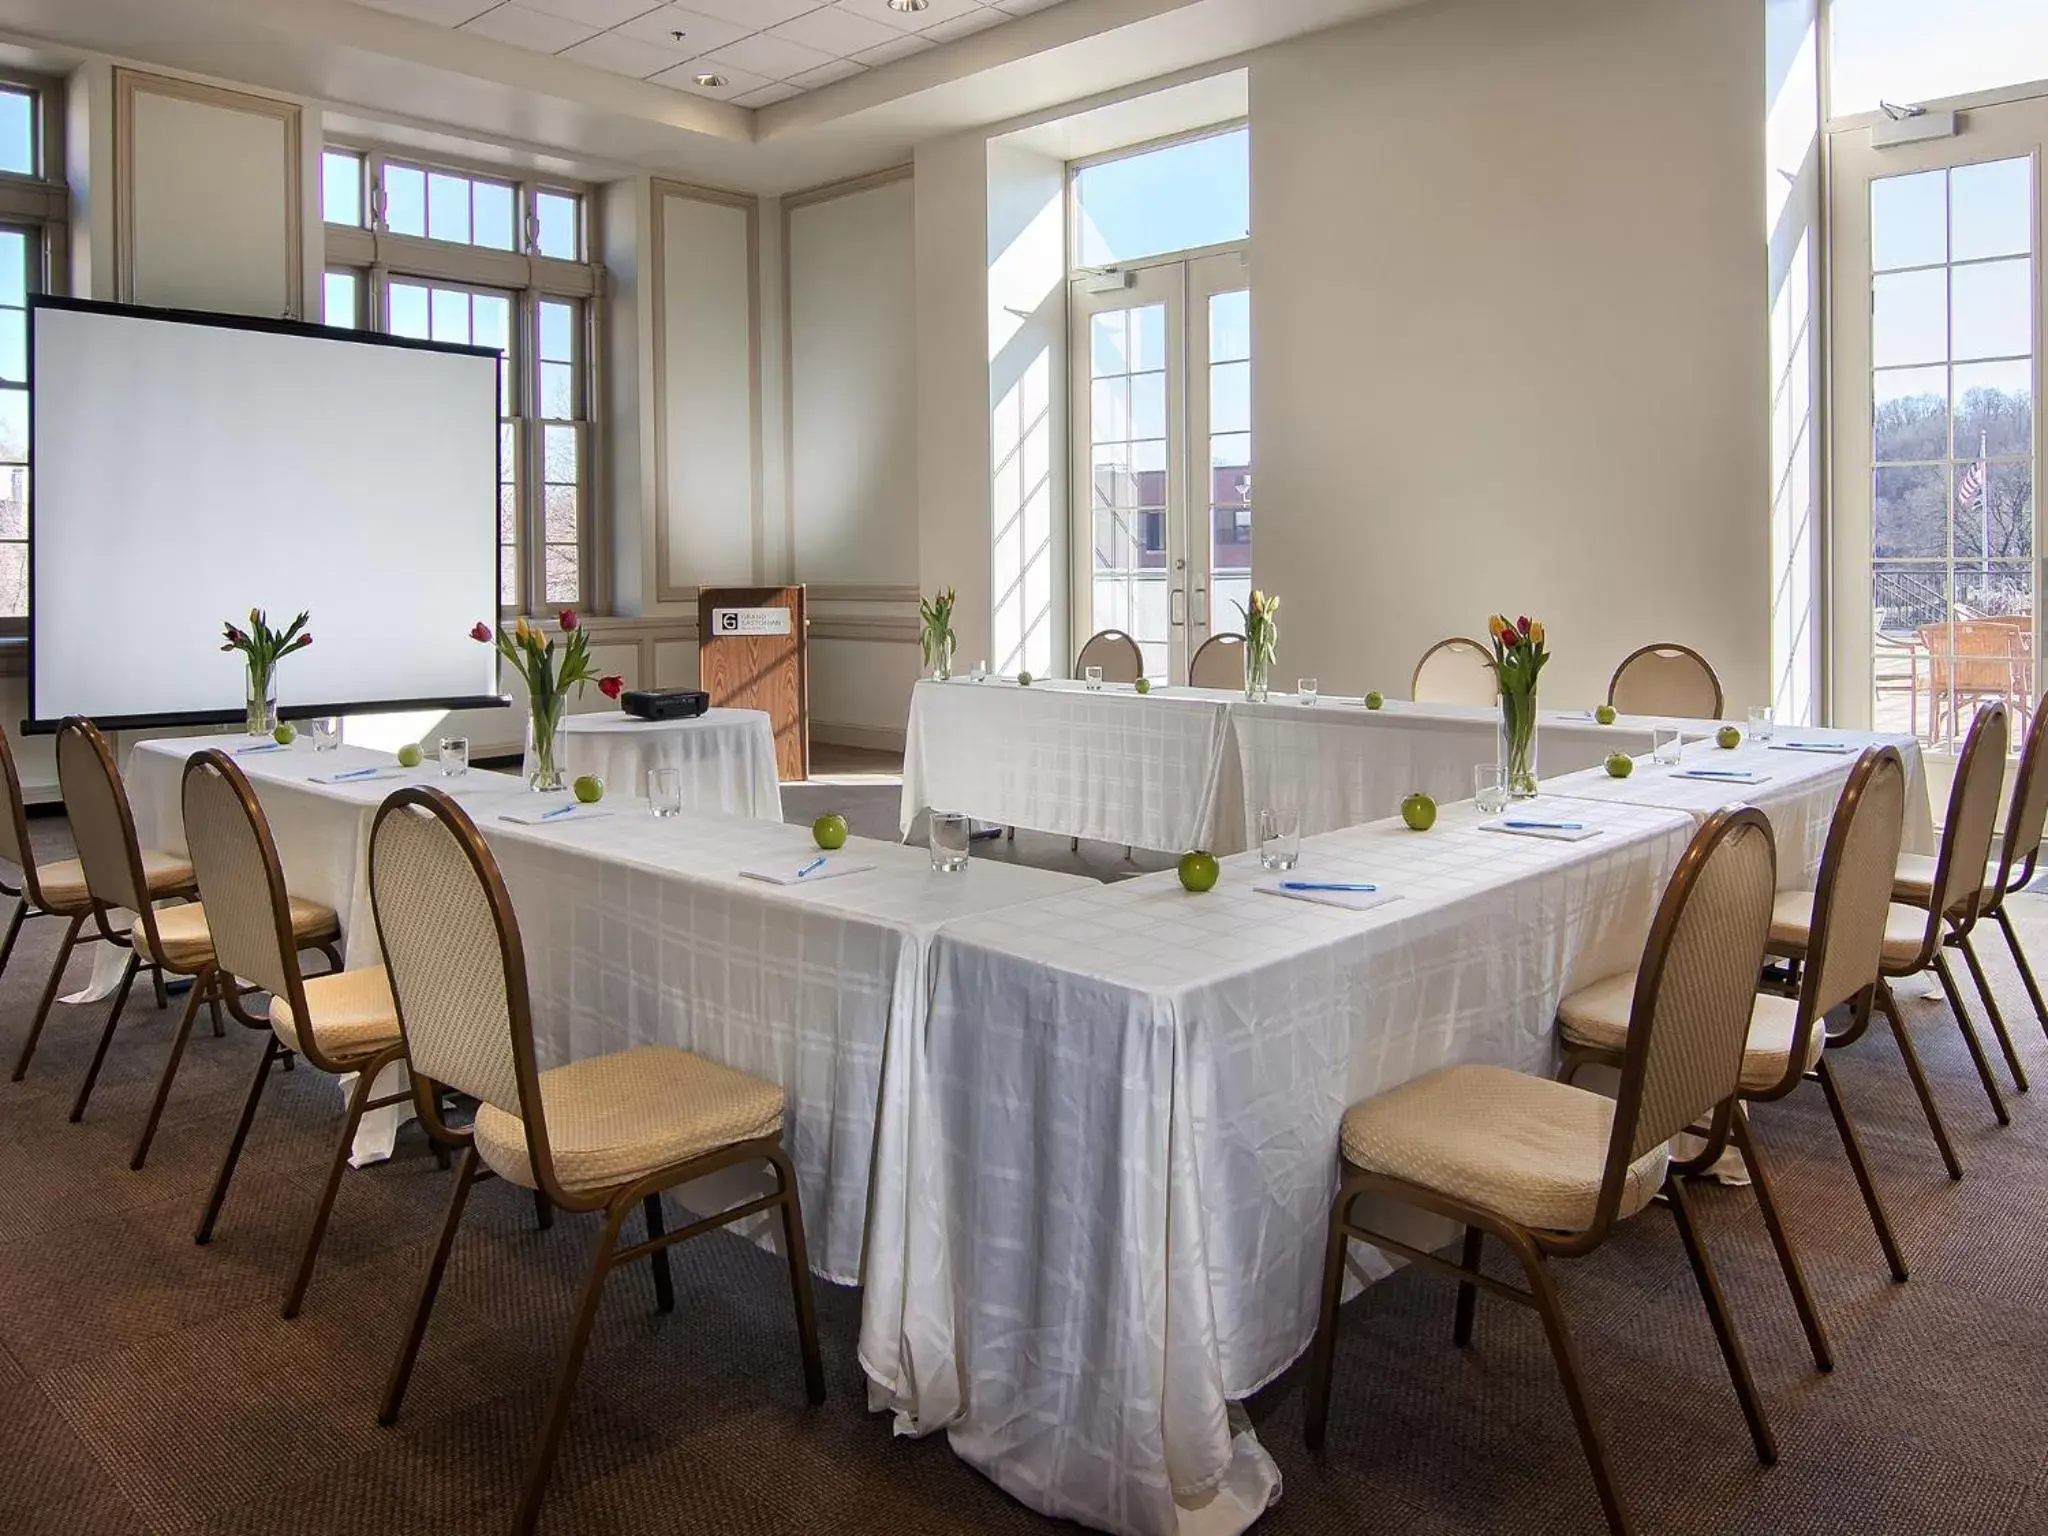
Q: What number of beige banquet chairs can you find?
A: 12